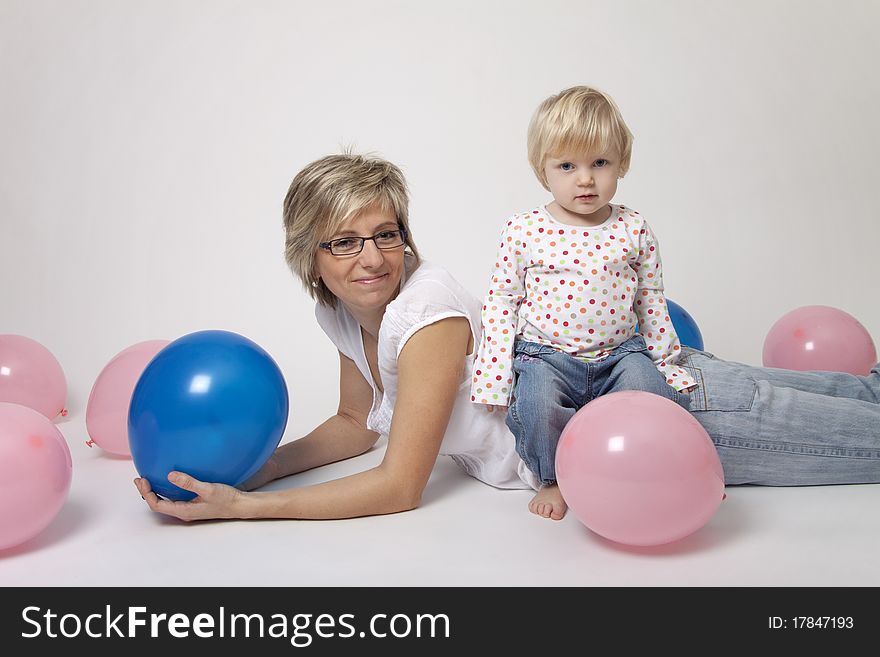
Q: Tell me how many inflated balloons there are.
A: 7